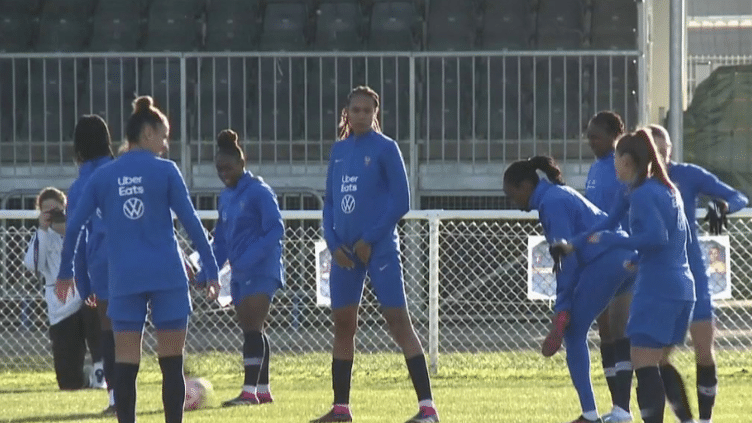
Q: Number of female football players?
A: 8